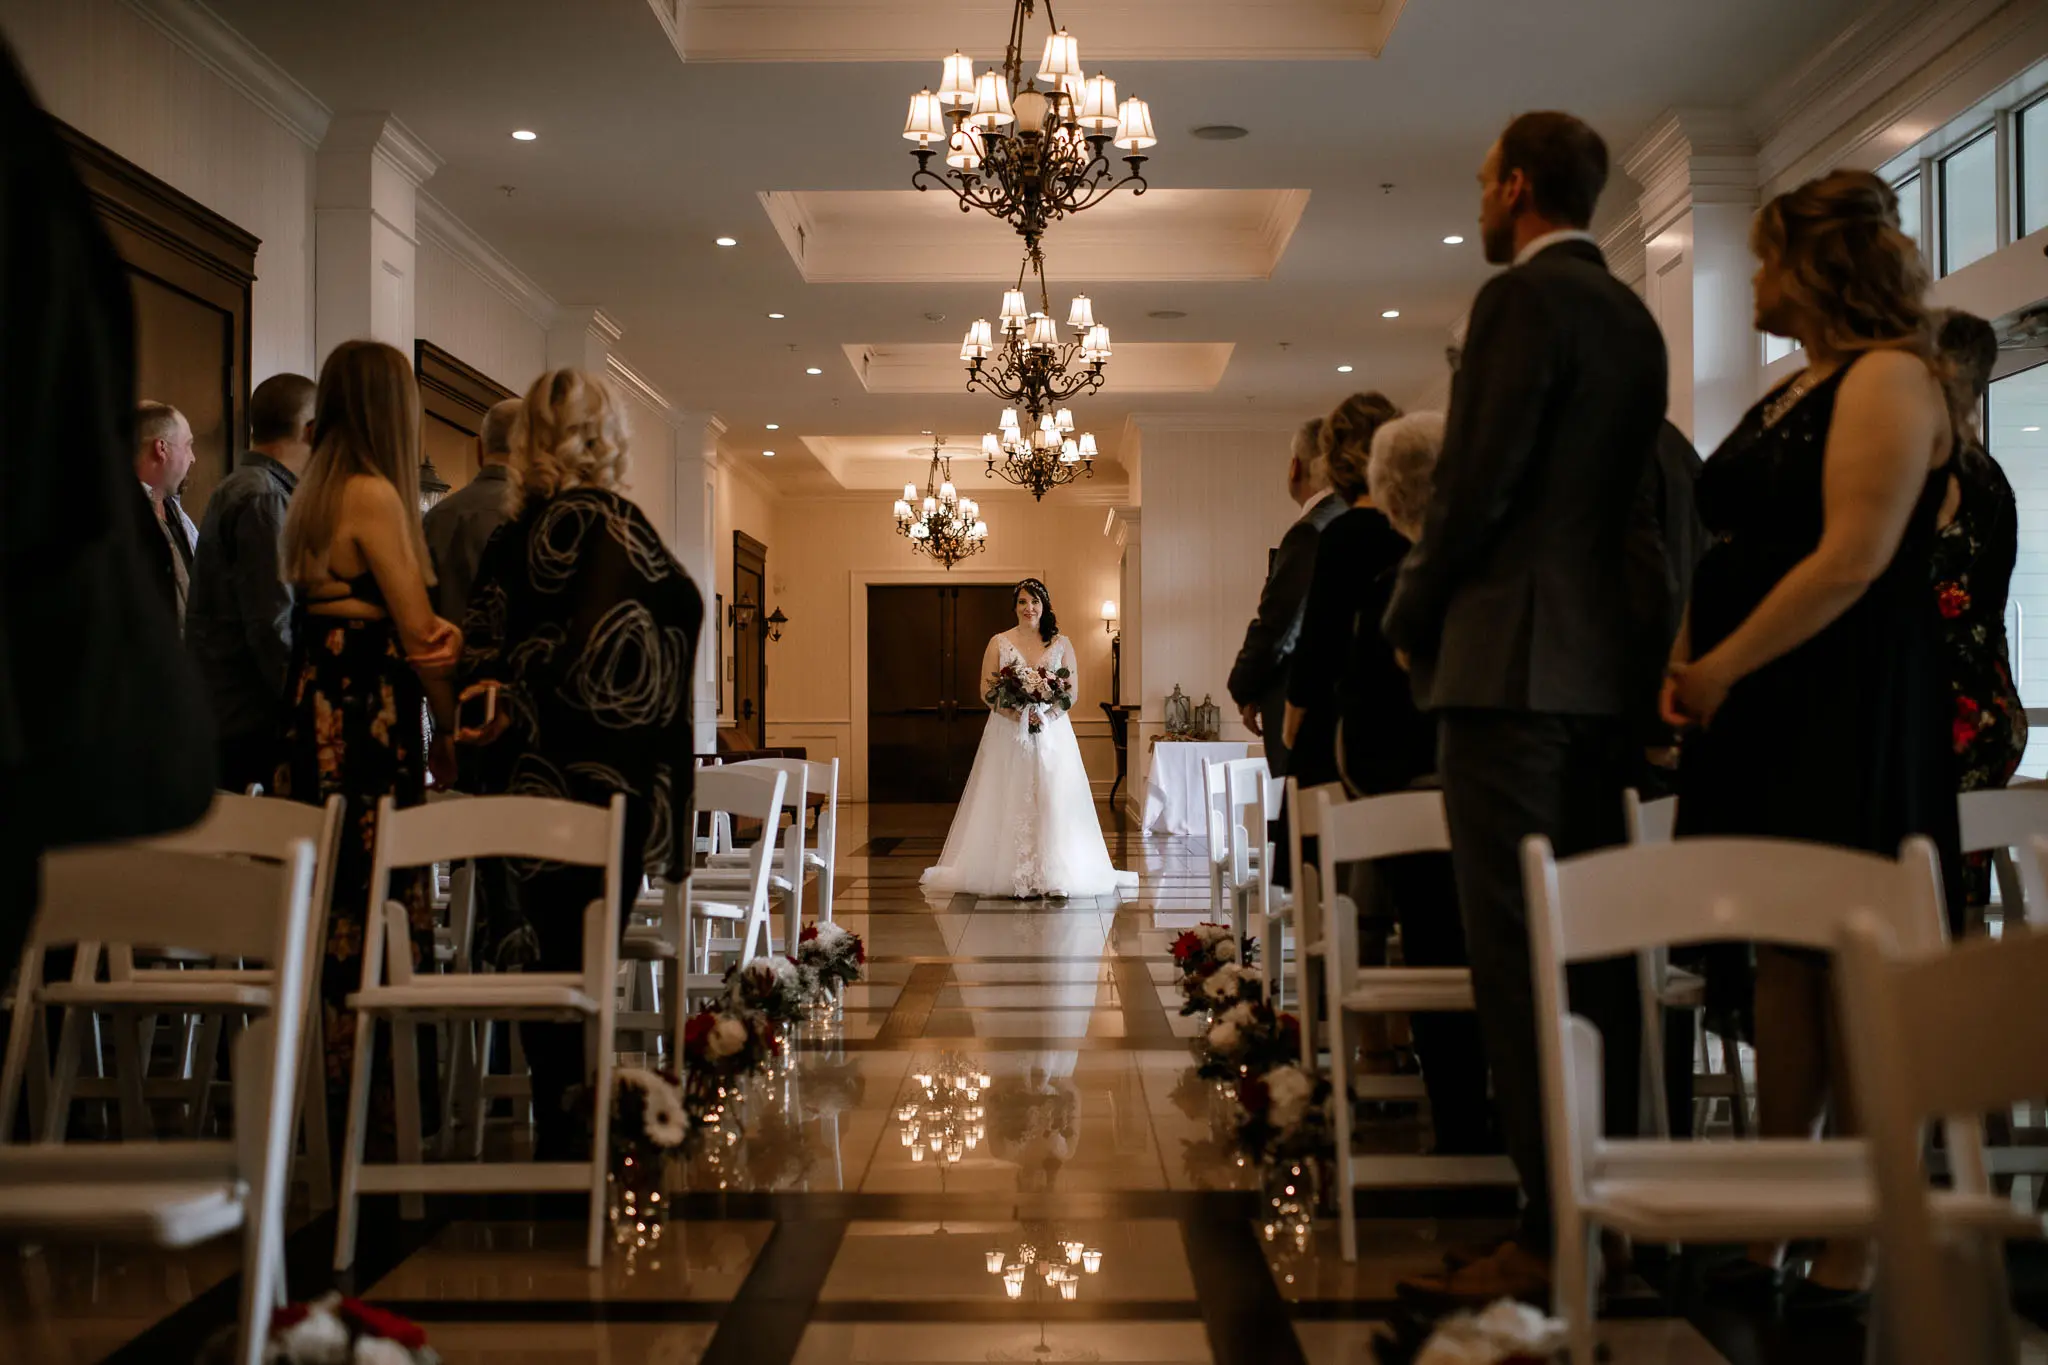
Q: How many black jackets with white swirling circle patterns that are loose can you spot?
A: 1